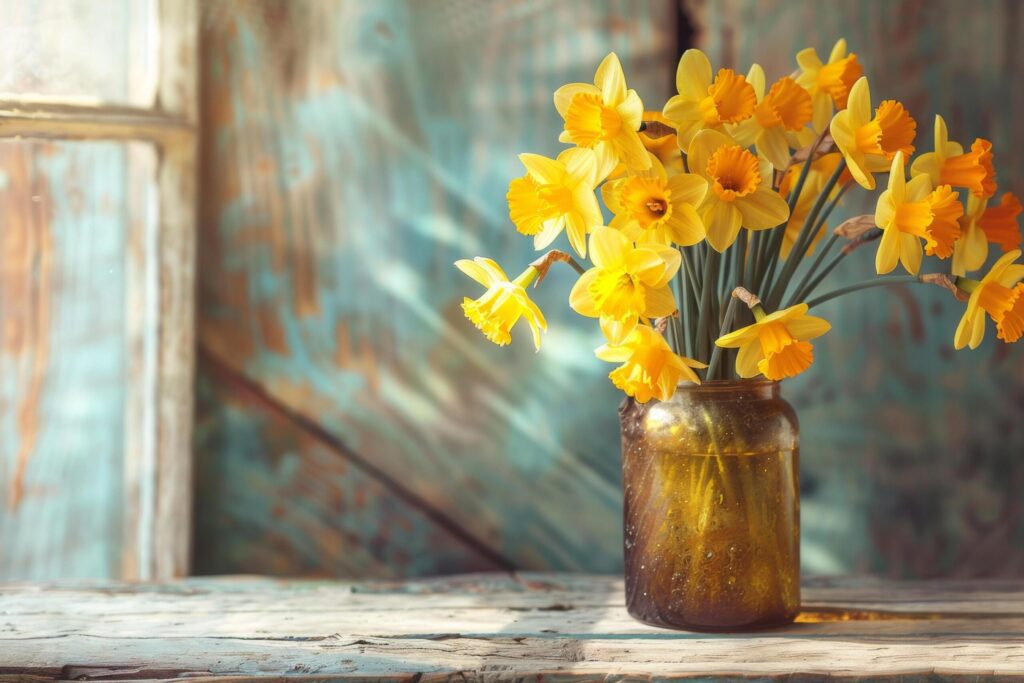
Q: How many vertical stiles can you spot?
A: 1